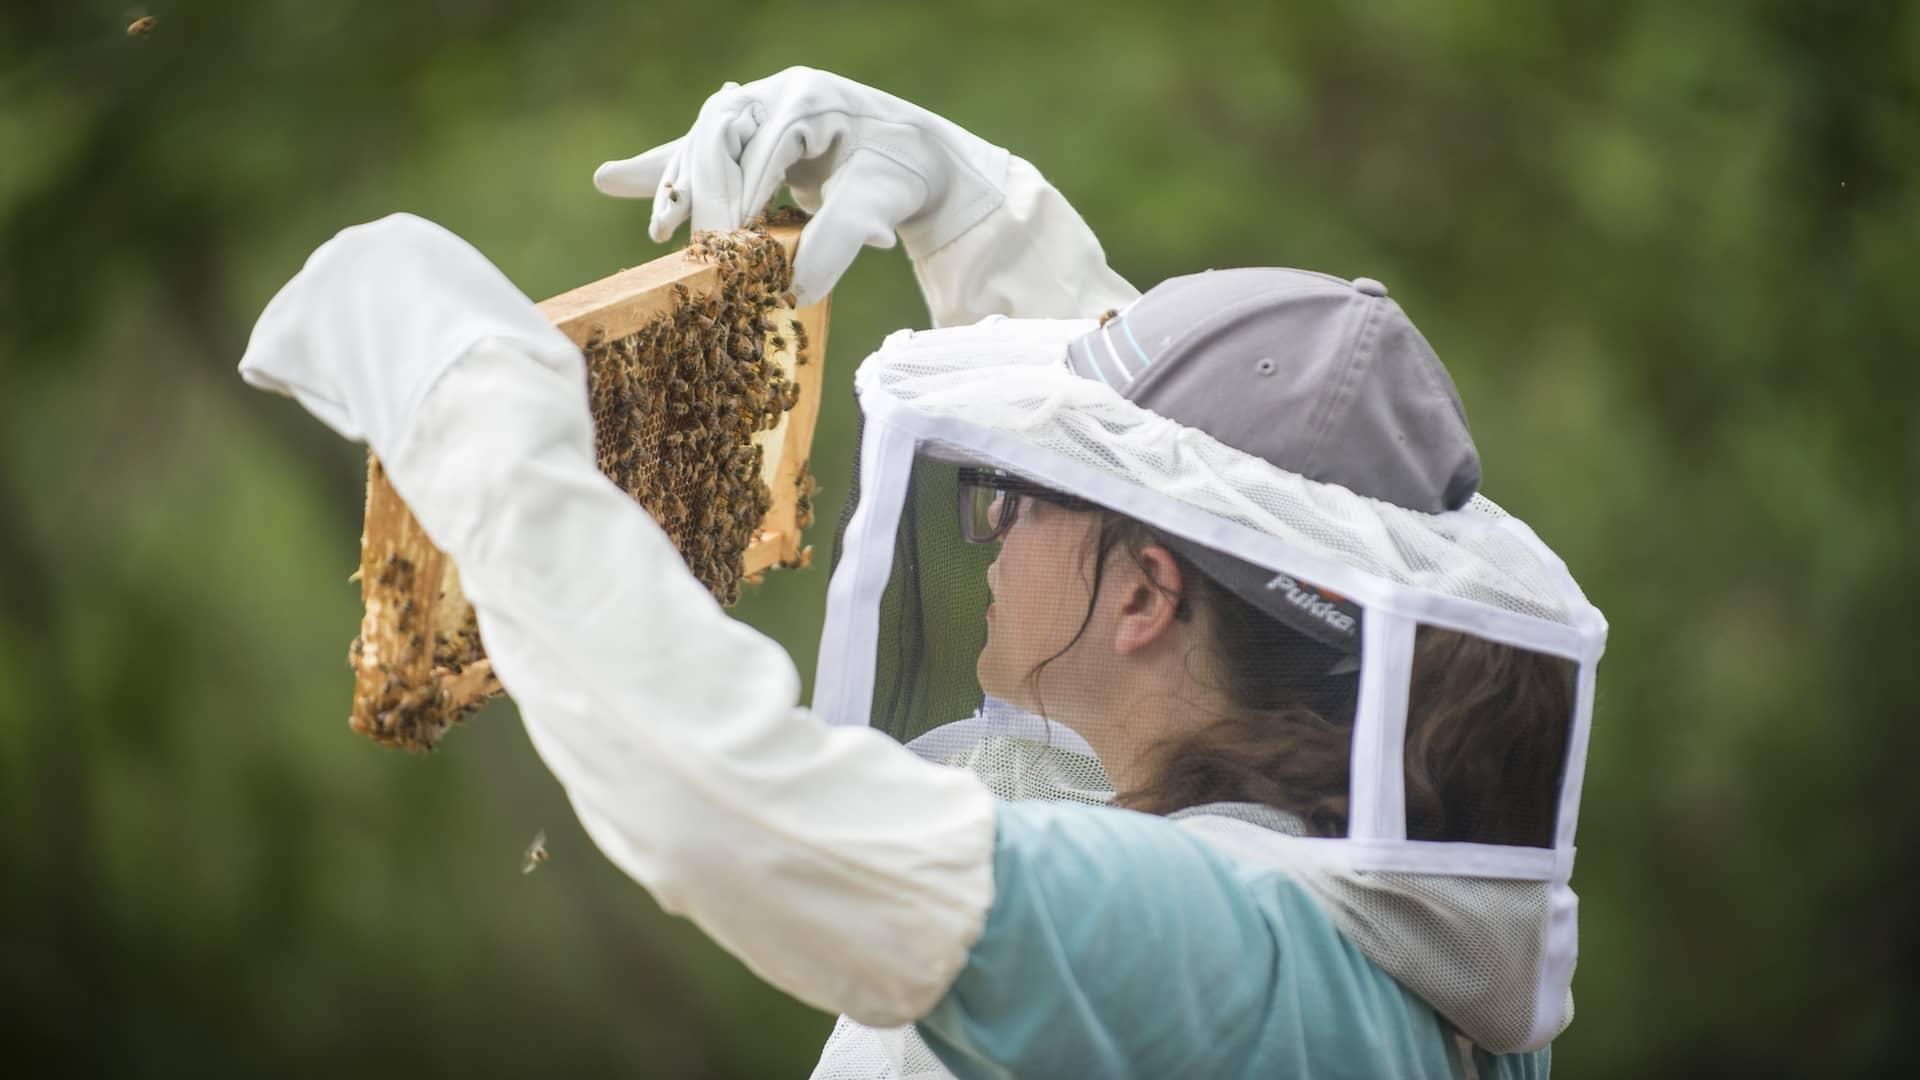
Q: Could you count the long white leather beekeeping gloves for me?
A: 2